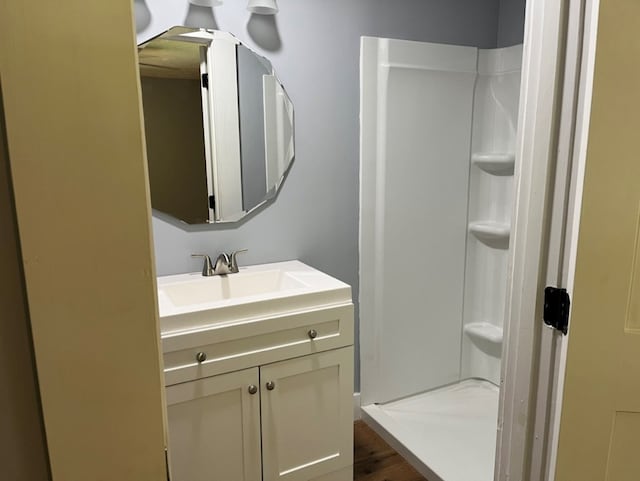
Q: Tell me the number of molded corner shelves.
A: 3